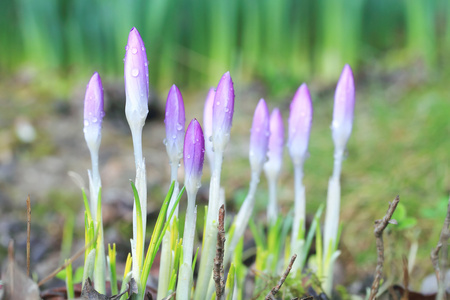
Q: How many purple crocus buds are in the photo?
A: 10